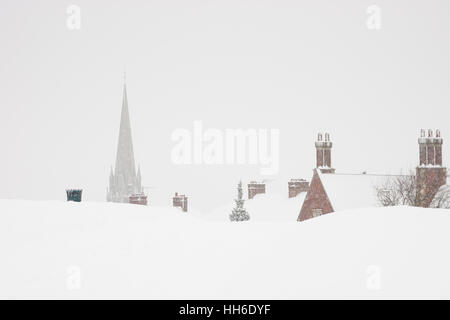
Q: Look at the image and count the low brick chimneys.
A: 4